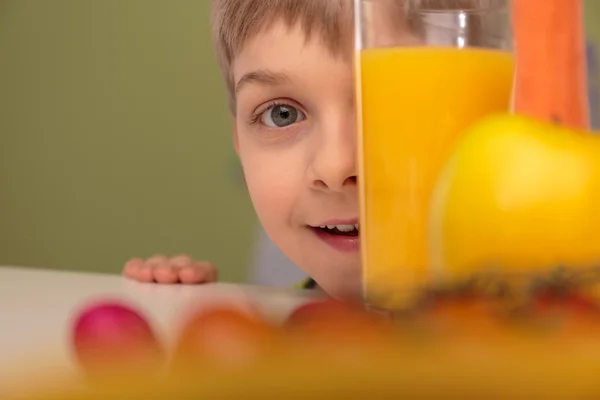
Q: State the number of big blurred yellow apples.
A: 1